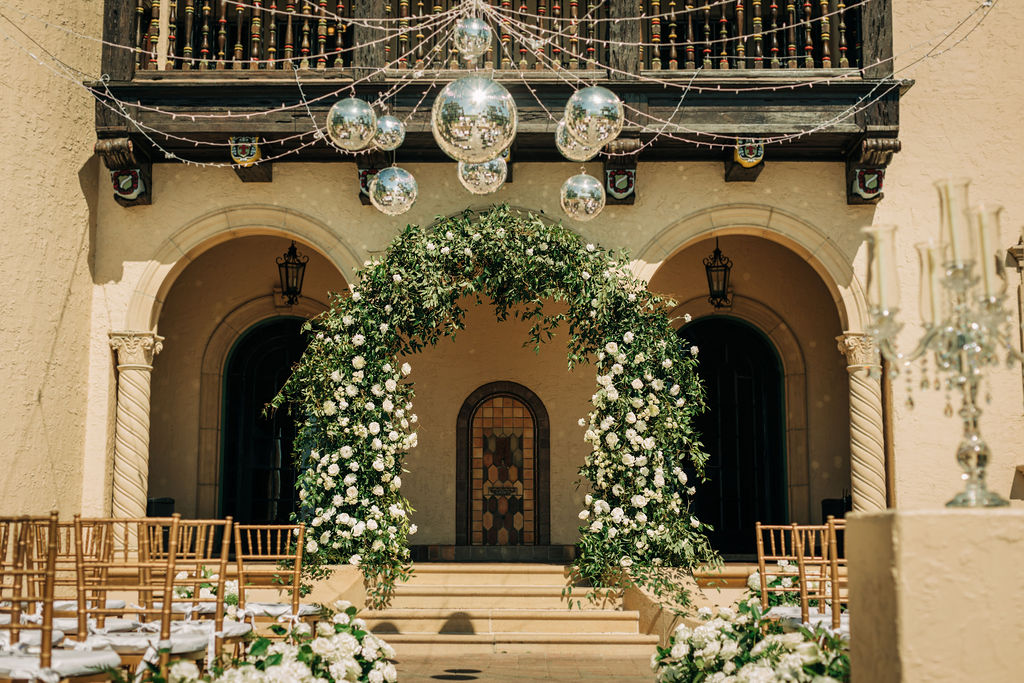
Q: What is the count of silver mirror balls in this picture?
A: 9